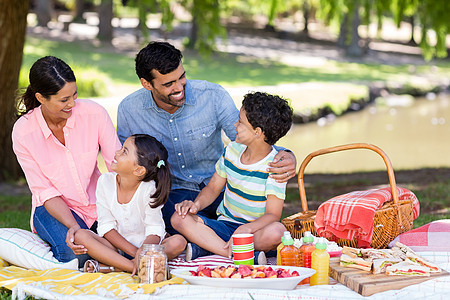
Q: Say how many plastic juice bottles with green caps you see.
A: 4